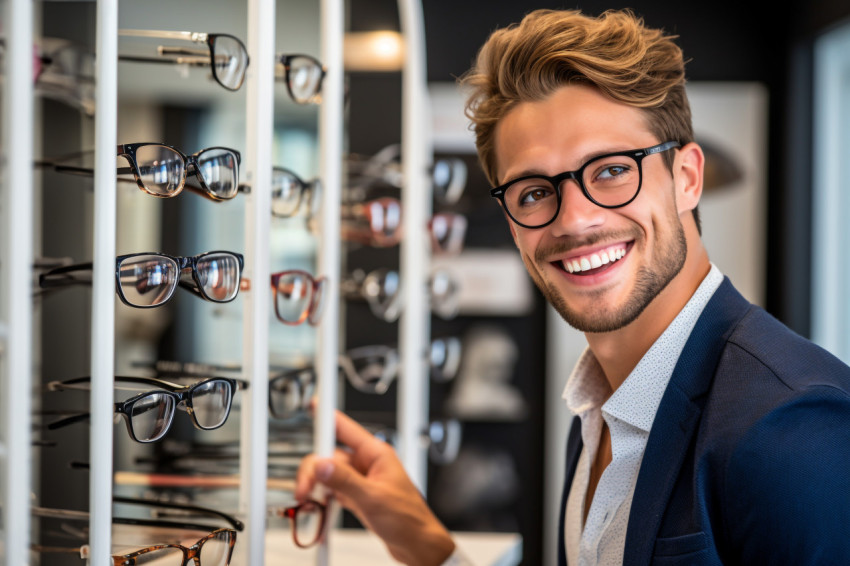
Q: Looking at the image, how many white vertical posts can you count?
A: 5